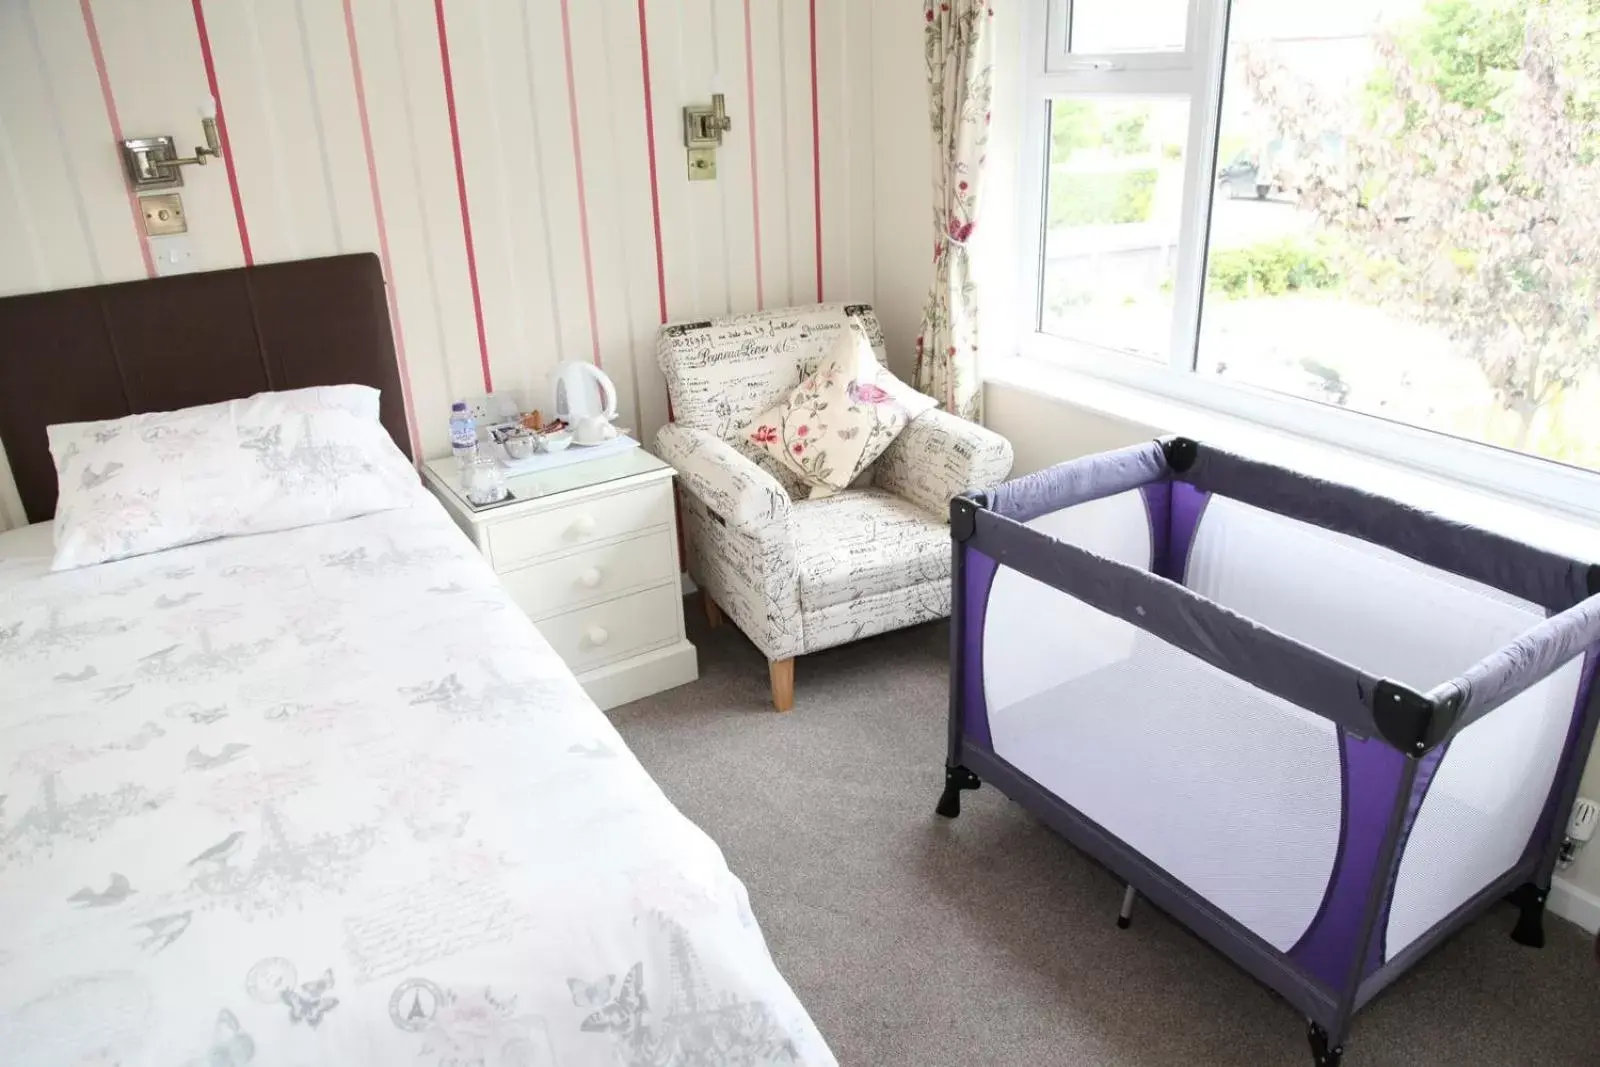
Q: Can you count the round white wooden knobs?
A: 3